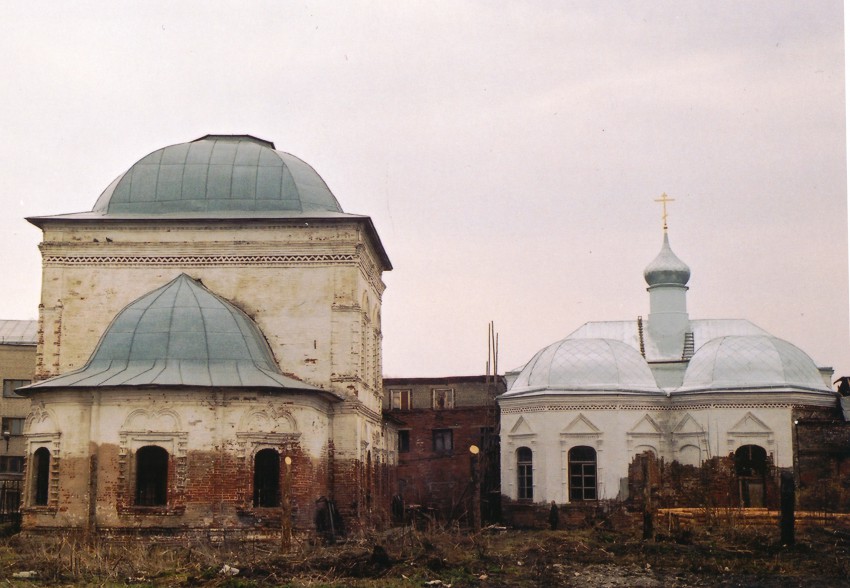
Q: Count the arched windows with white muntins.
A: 2